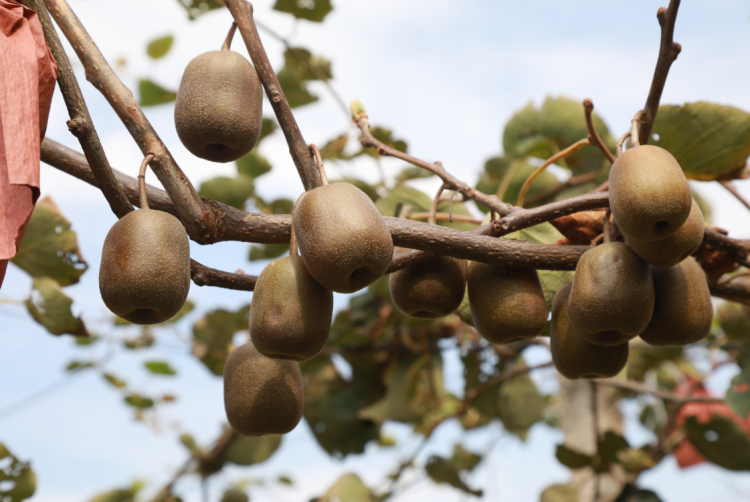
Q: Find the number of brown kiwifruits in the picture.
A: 12